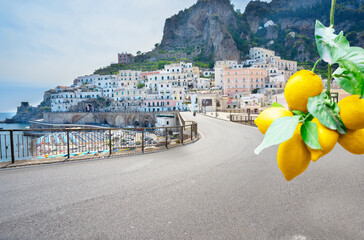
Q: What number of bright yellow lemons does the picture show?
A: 6